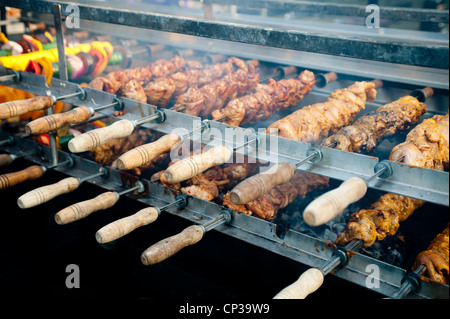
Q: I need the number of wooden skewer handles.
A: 14